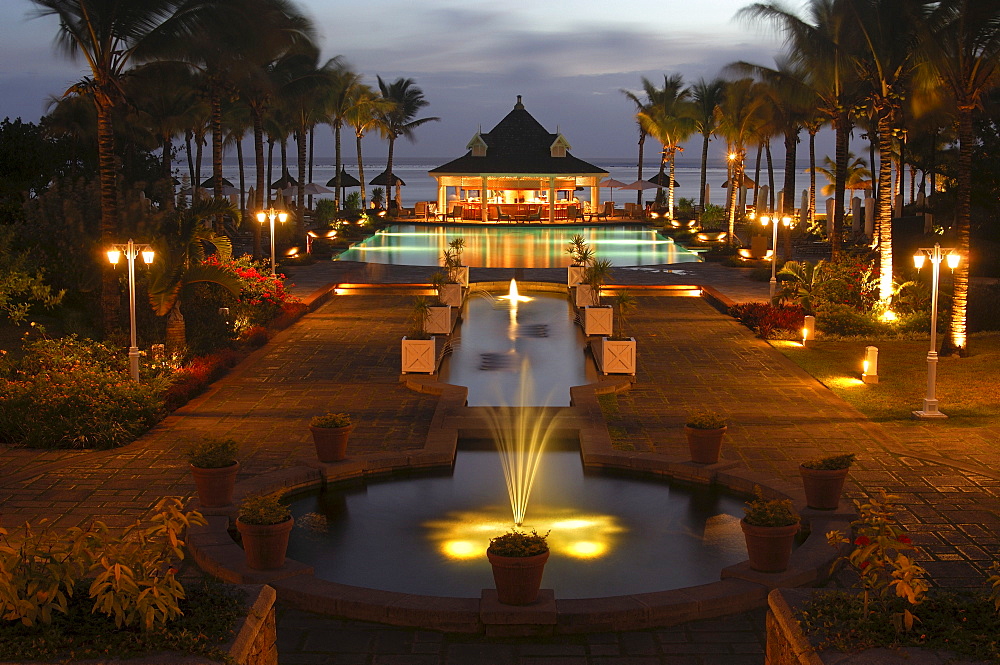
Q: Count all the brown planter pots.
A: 7